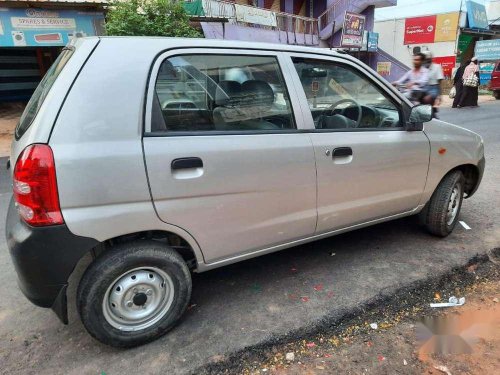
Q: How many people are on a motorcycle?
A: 2